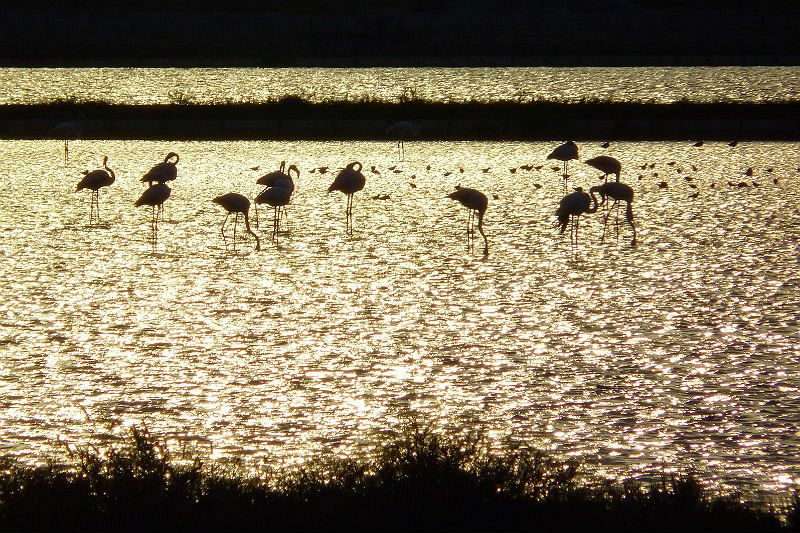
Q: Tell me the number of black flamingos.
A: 12